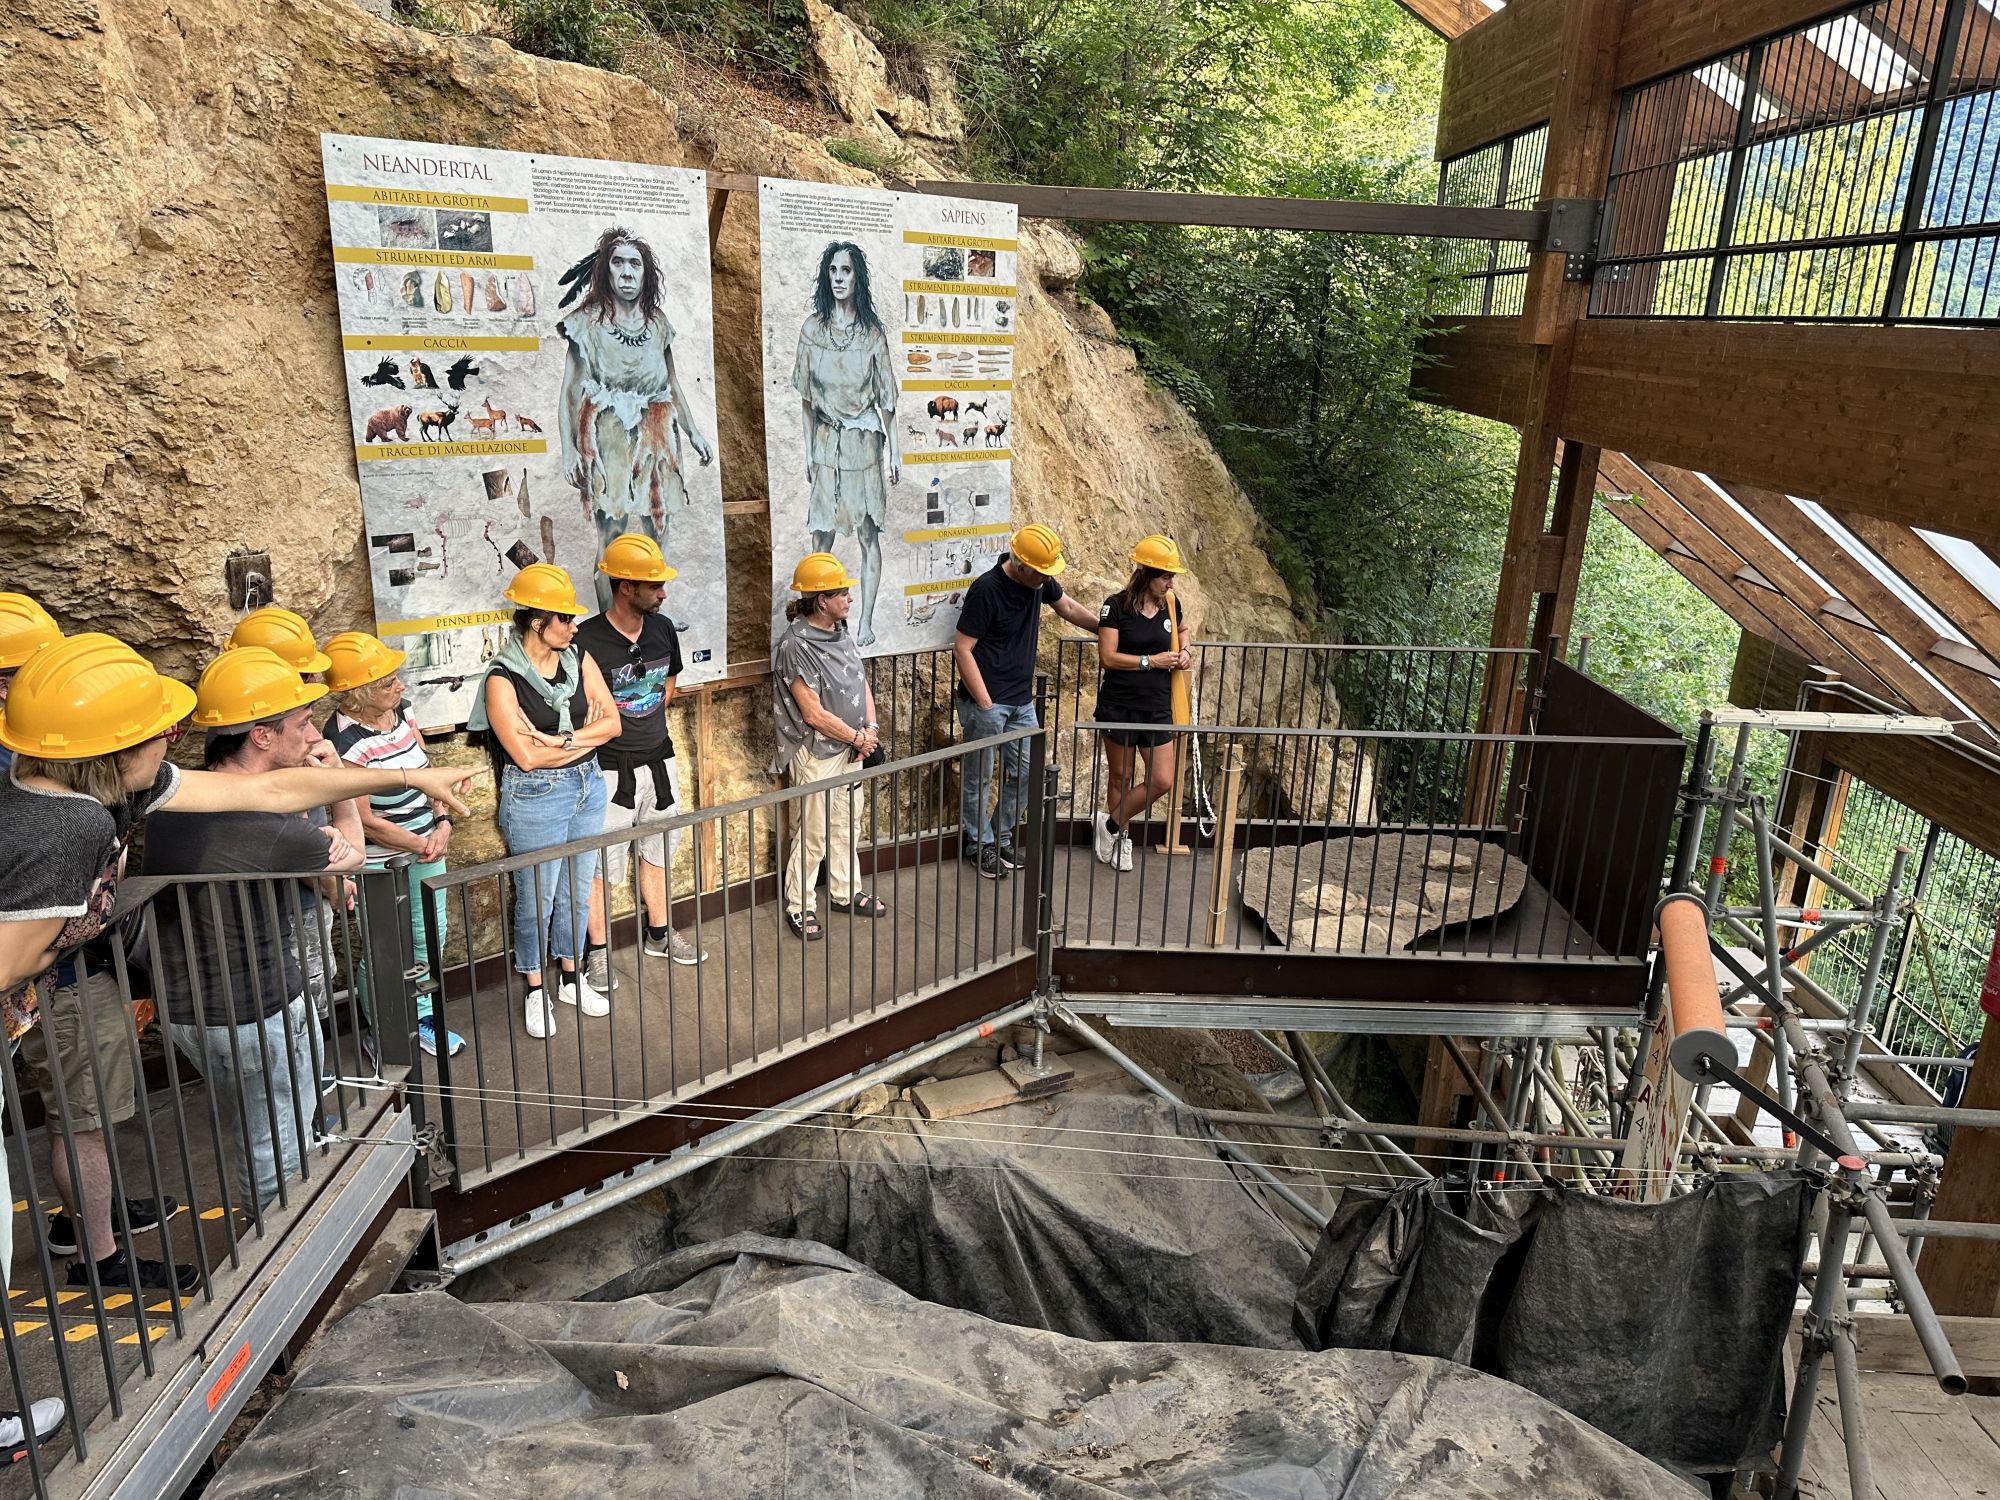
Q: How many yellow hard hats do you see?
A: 10